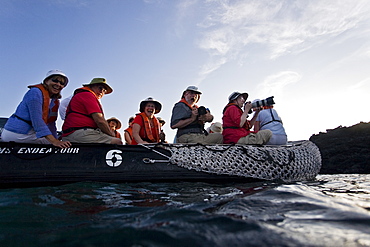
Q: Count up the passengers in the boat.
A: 11